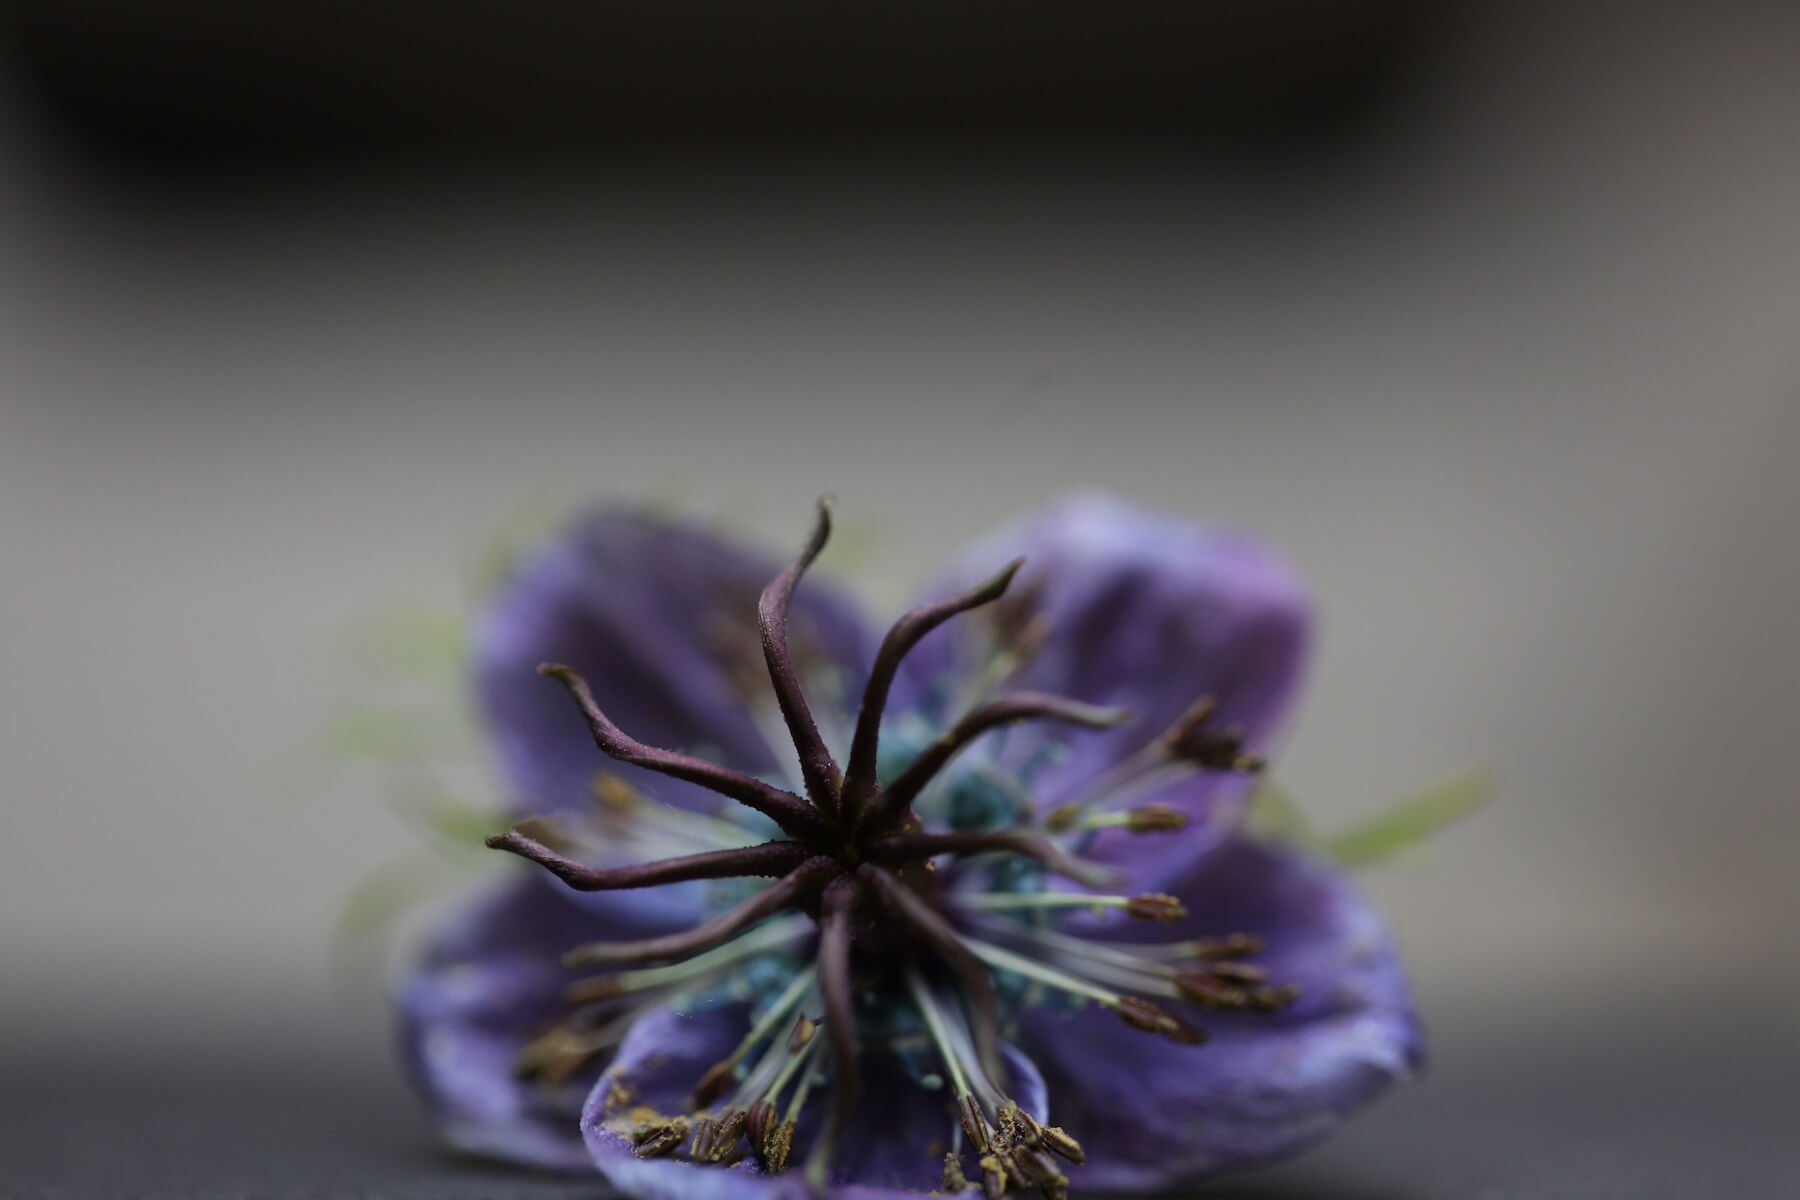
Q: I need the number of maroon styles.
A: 9